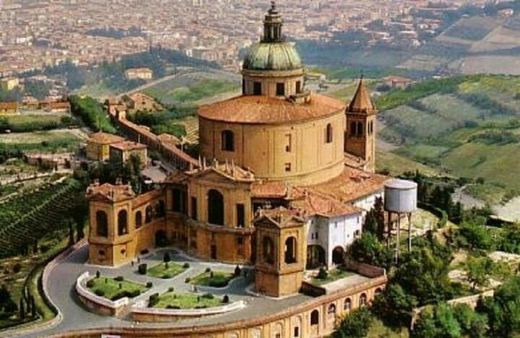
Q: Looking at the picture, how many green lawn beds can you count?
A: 4